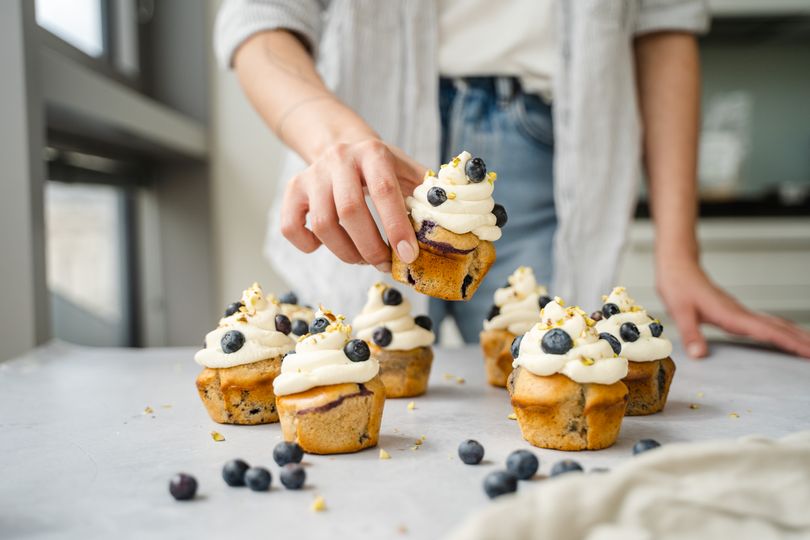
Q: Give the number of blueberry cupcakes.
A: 8